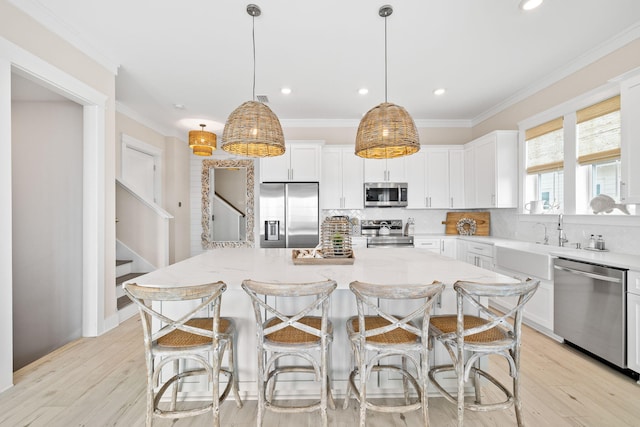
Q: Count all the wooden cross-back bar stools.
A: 4